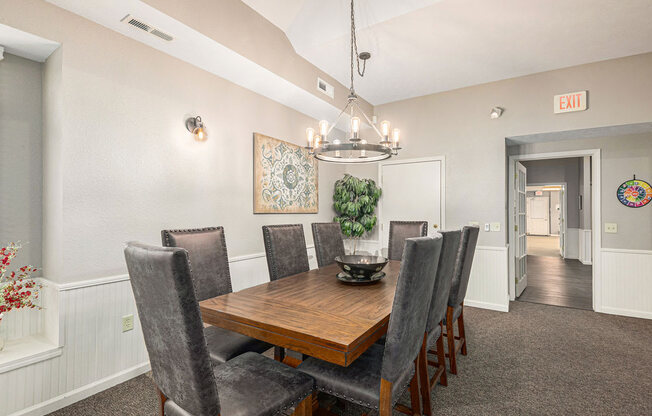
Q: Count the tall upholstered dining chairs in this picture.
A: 8